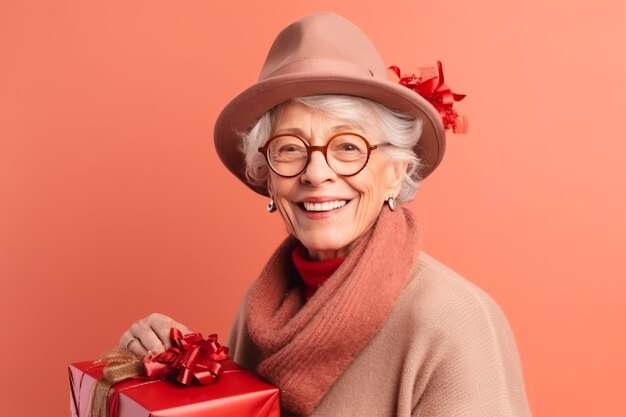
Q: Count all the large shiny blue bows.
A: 0